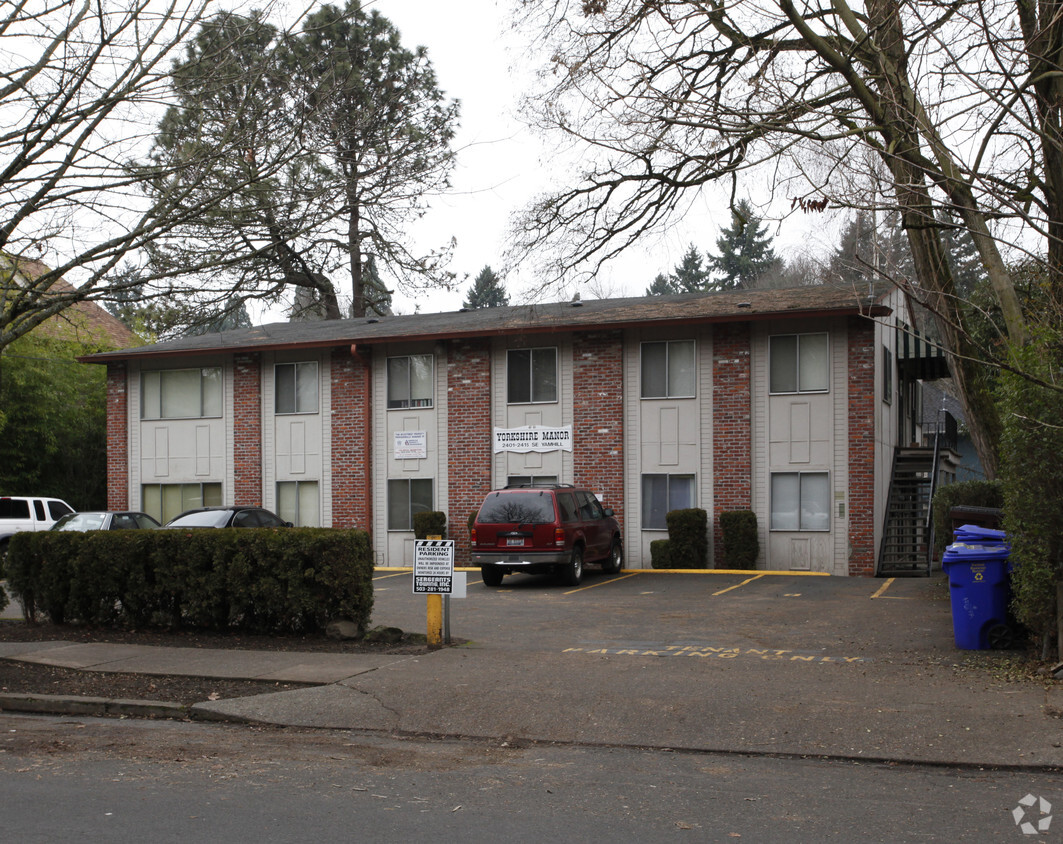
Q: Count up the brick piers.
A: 7